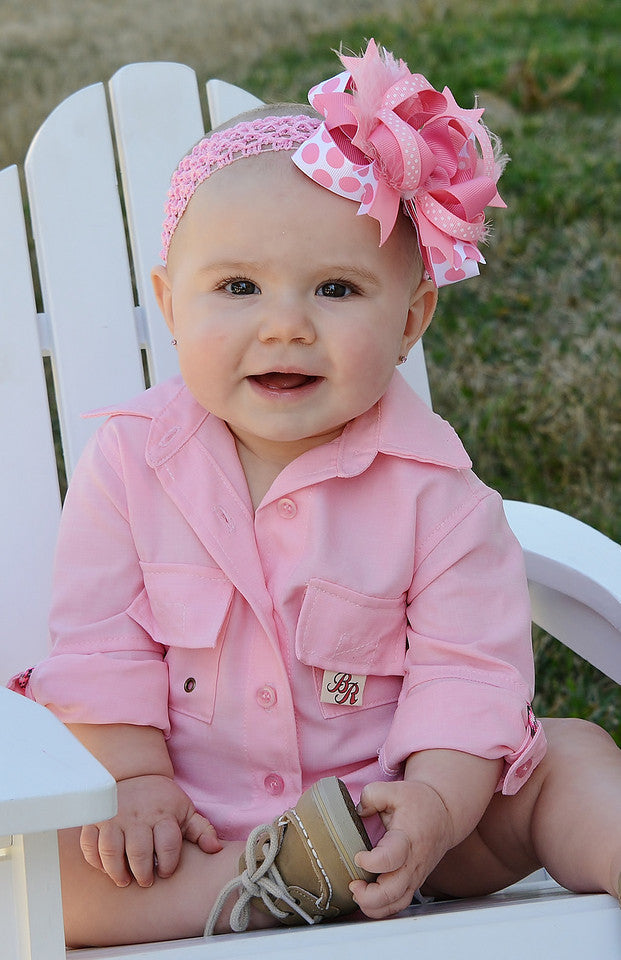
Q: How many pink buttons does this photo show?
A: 4